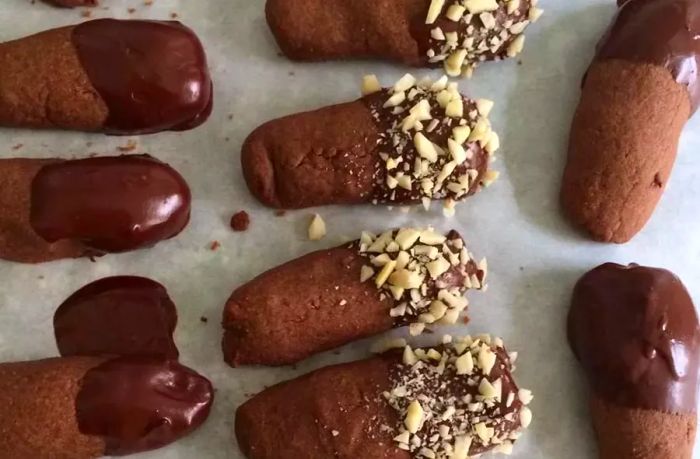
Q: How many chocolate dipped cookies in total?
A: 9